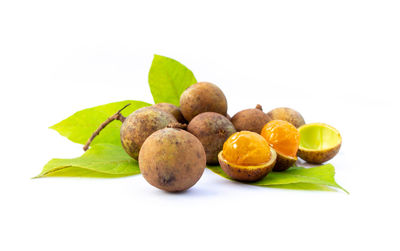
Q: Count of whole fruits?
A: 7